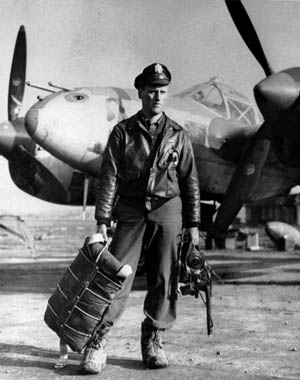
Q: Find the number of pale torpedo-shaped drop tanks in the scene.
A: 1